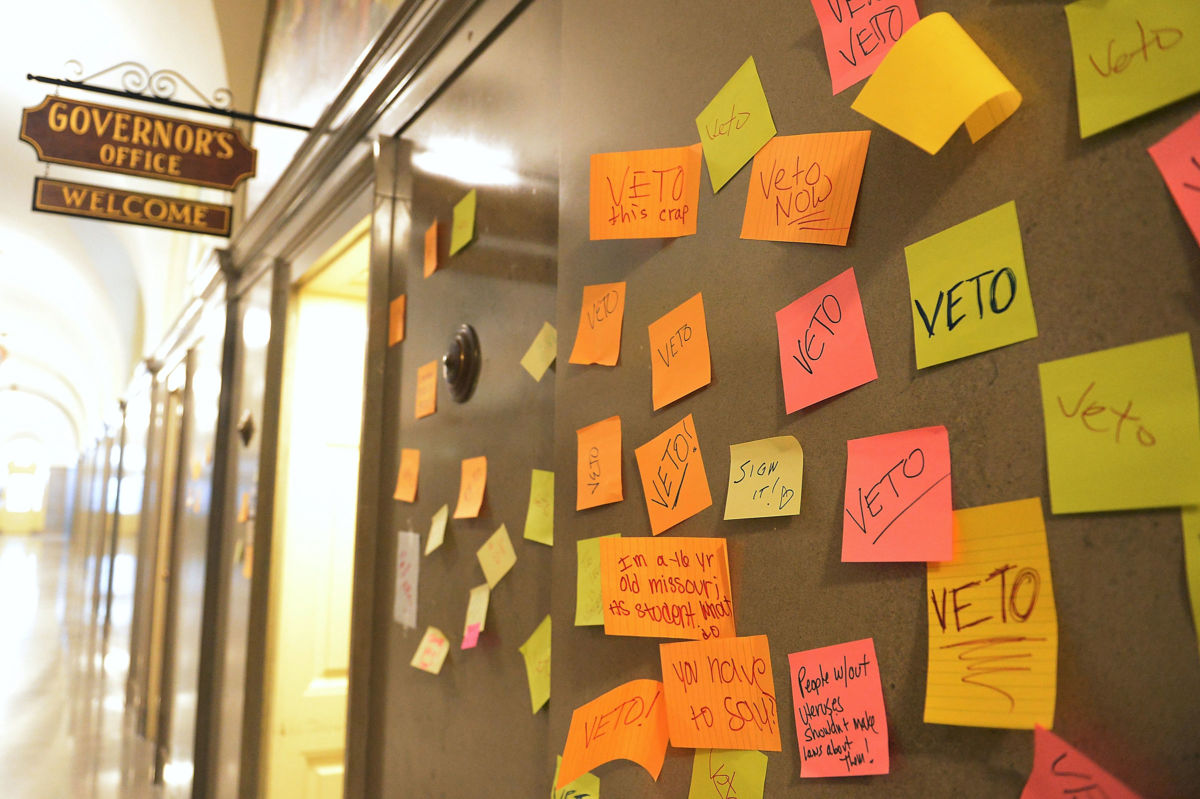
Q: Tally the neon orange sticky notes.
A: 14